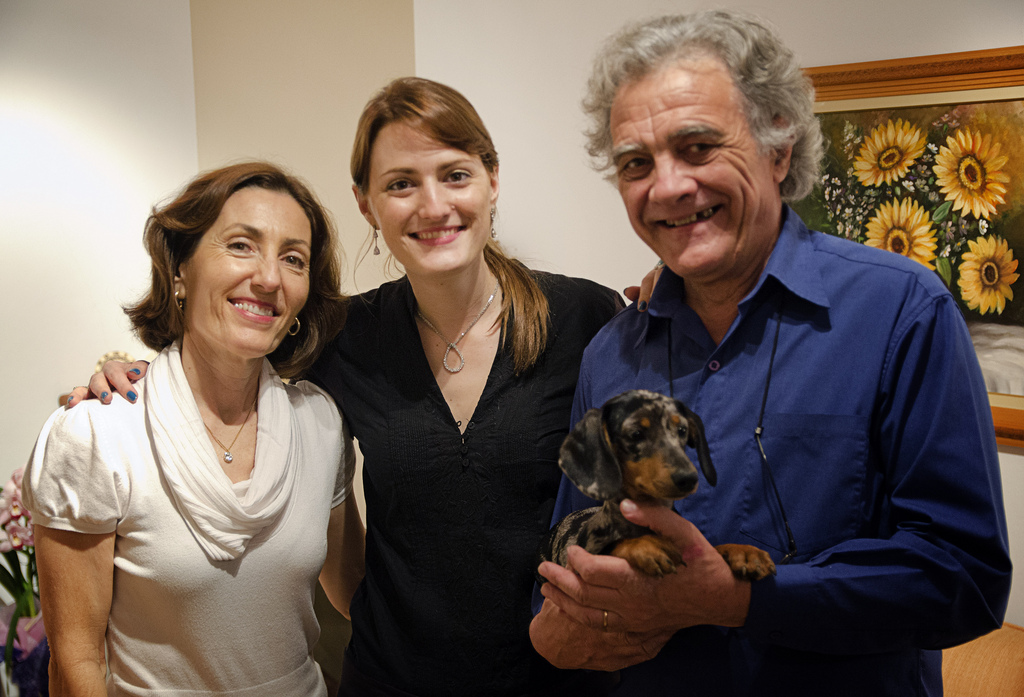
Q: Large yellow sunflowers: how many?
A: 4